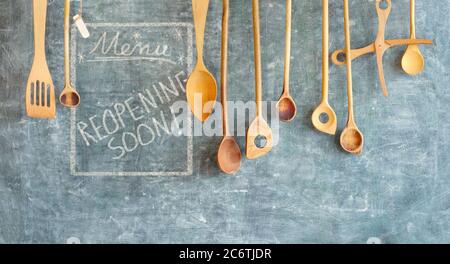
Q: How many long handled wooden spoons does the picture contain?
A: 8